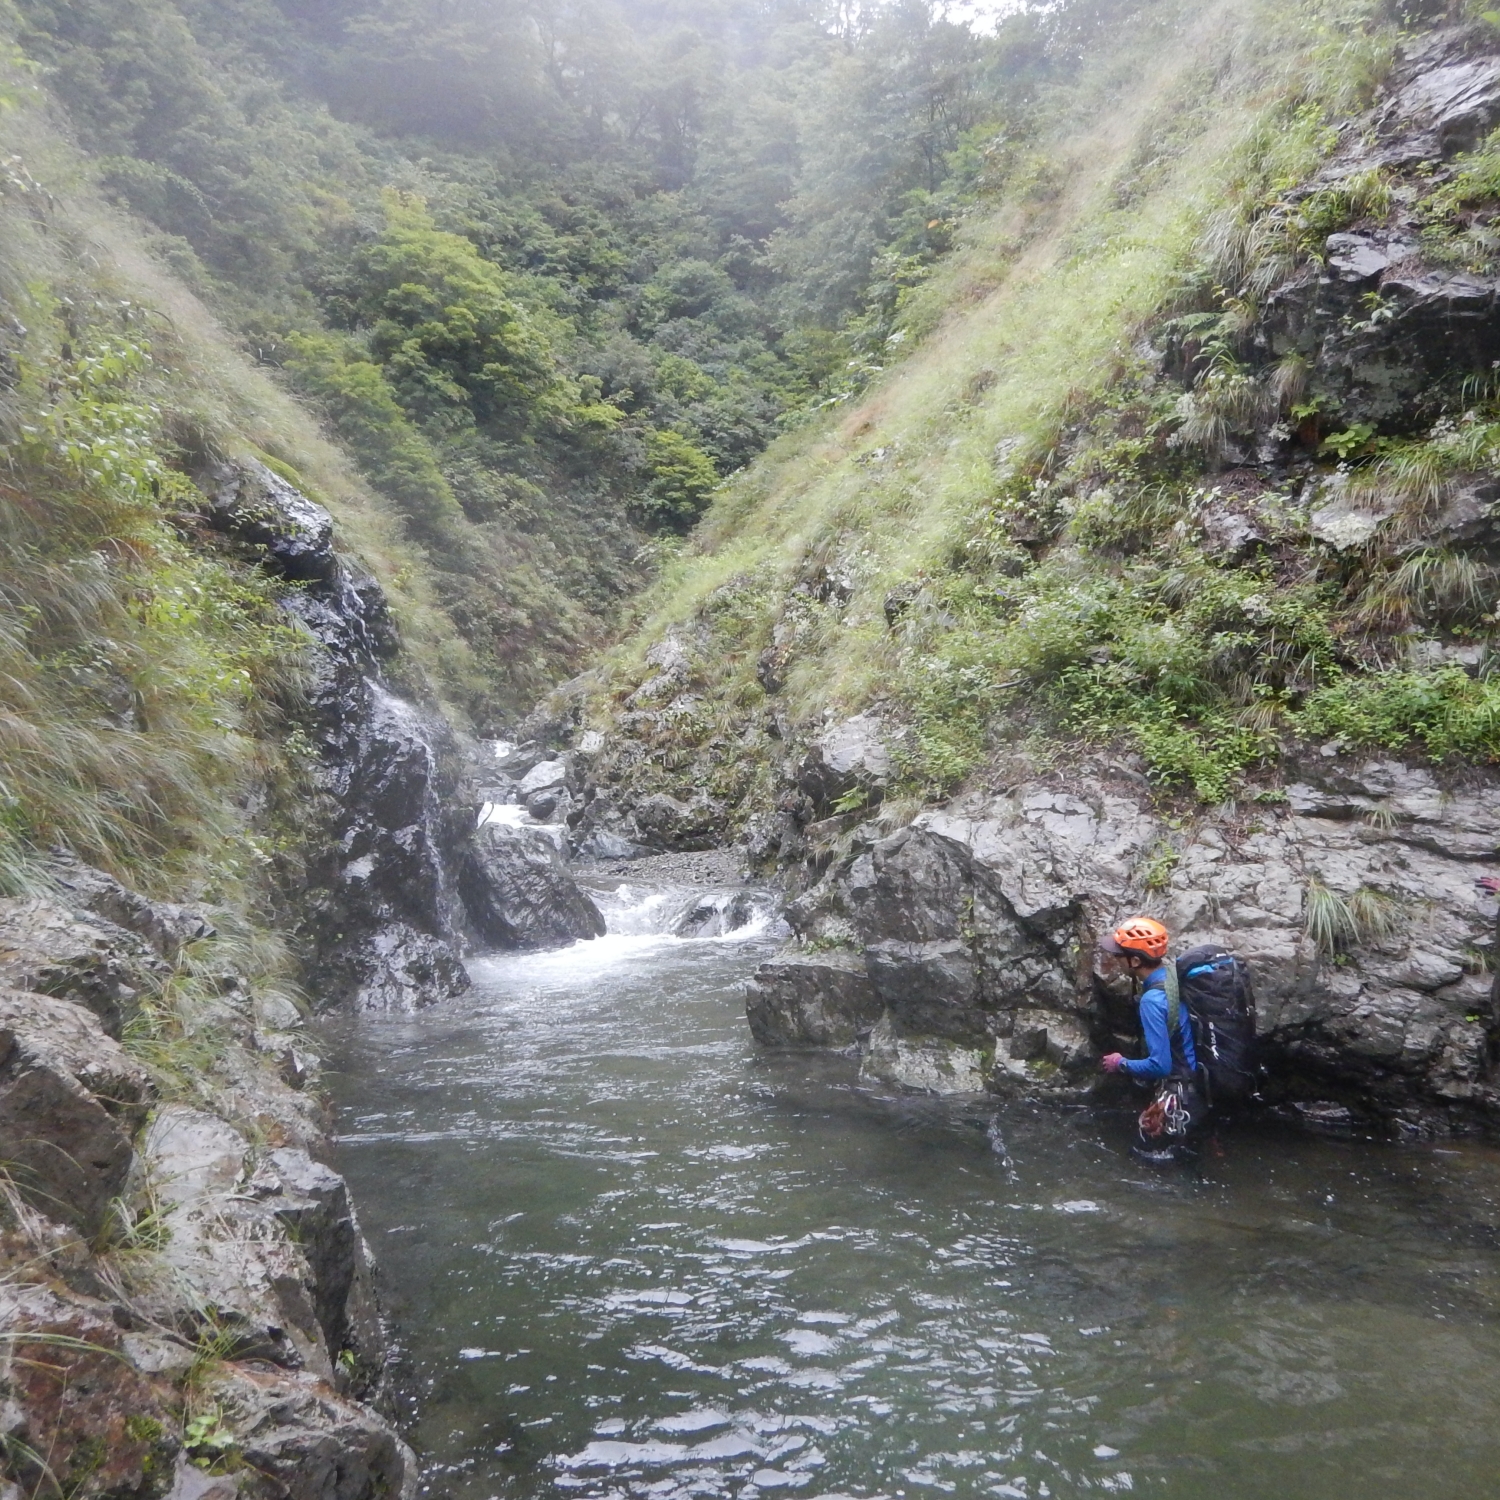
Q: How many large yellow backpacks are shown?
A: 0